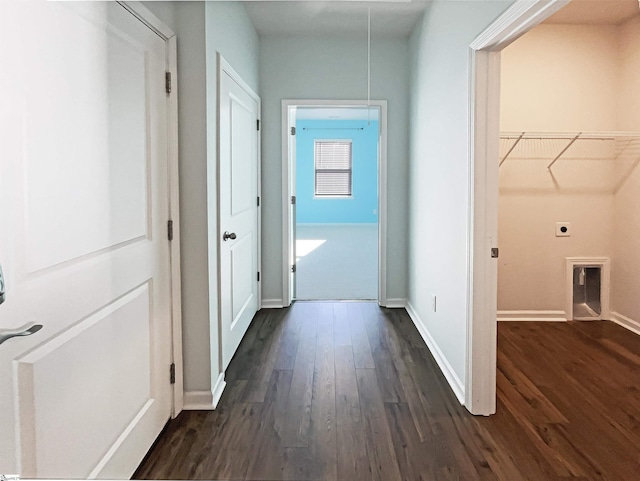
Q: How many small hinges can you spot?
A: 9